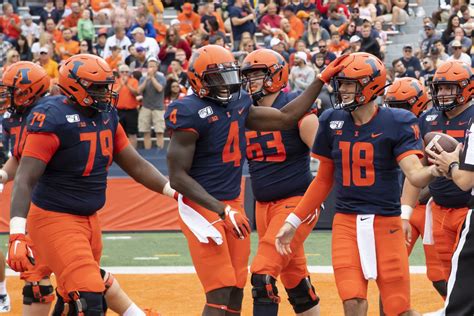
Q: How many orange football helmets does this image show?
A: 7